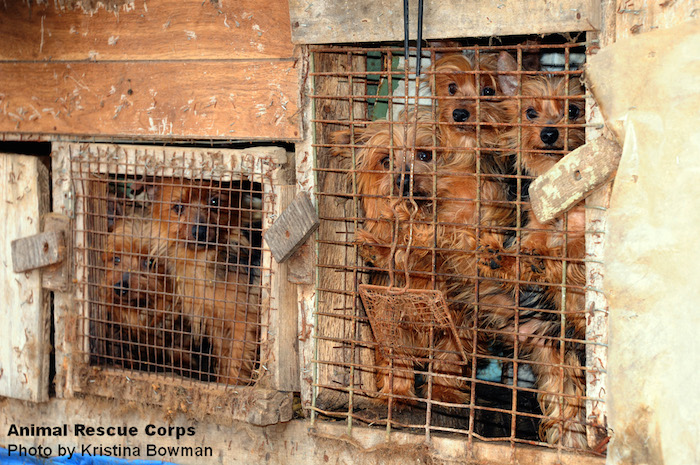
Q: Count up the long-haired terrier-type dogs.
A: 5